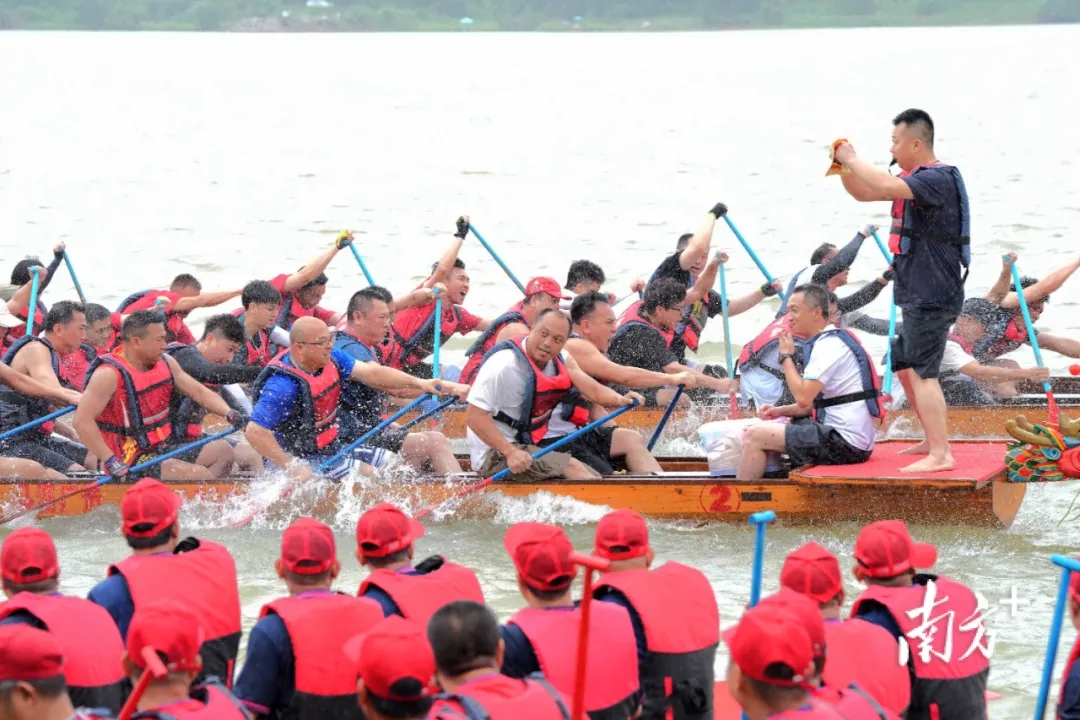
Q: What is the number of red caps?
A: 15